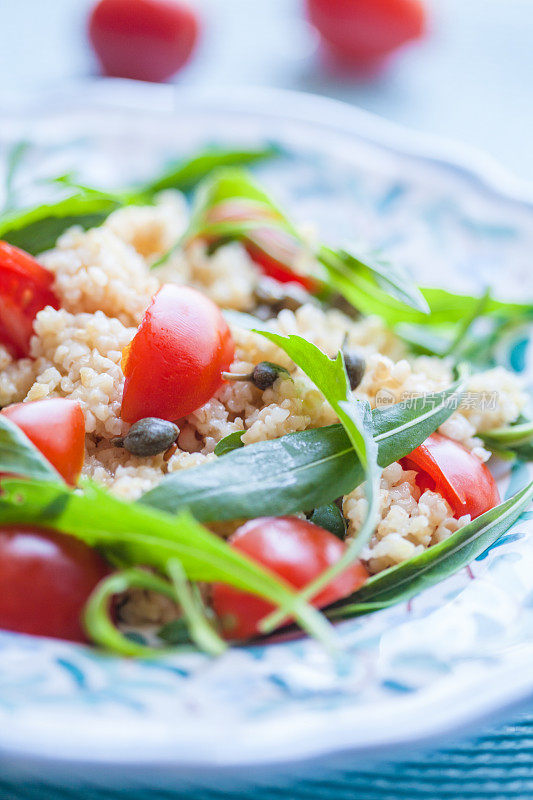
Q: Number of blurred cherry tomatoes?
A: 2